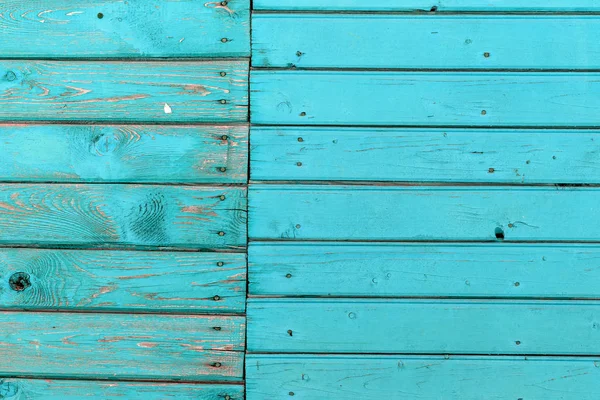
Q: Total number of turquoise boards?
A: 15